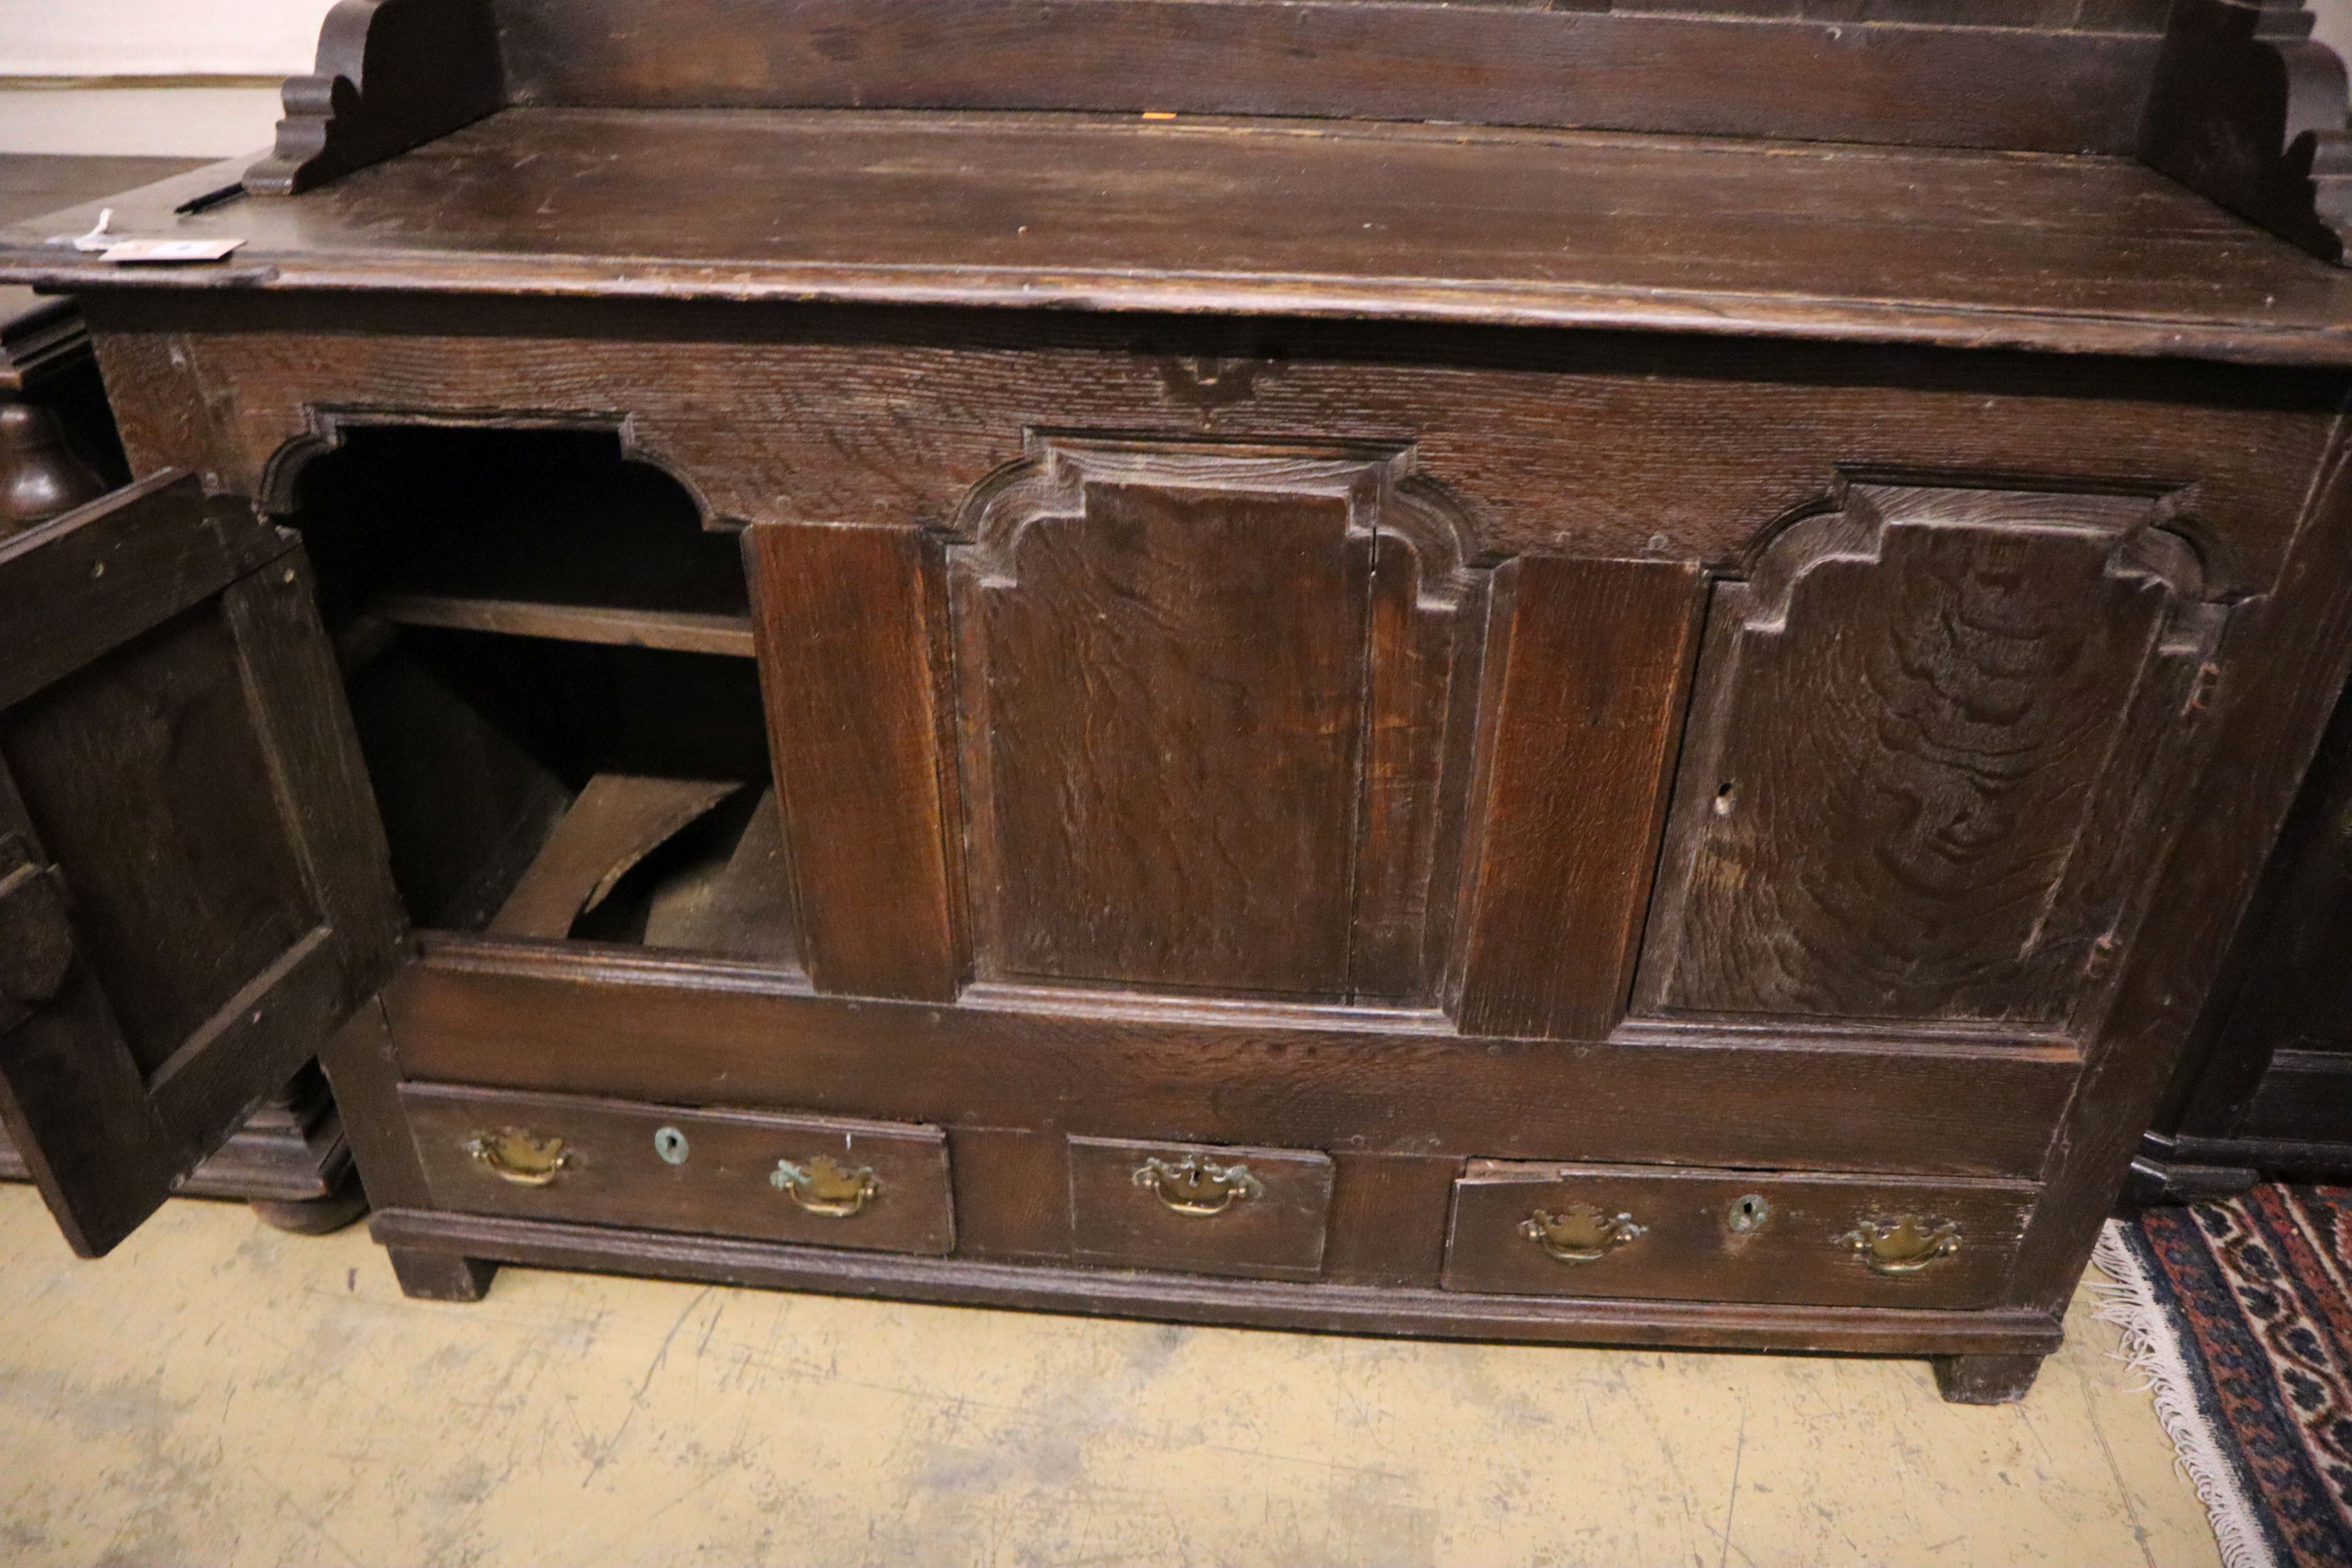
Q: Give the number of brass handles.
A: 5